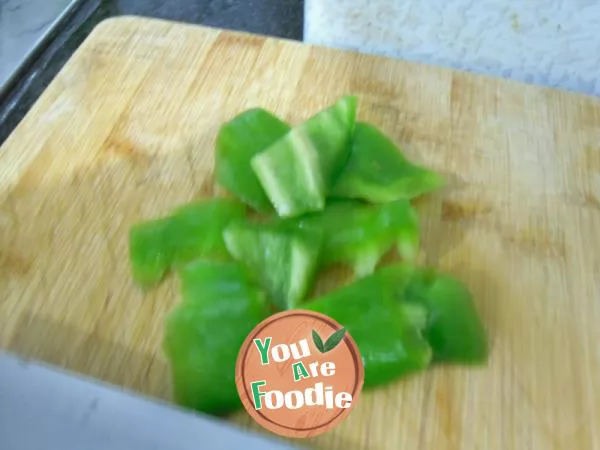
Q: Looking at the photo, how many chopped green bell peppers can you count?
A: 9